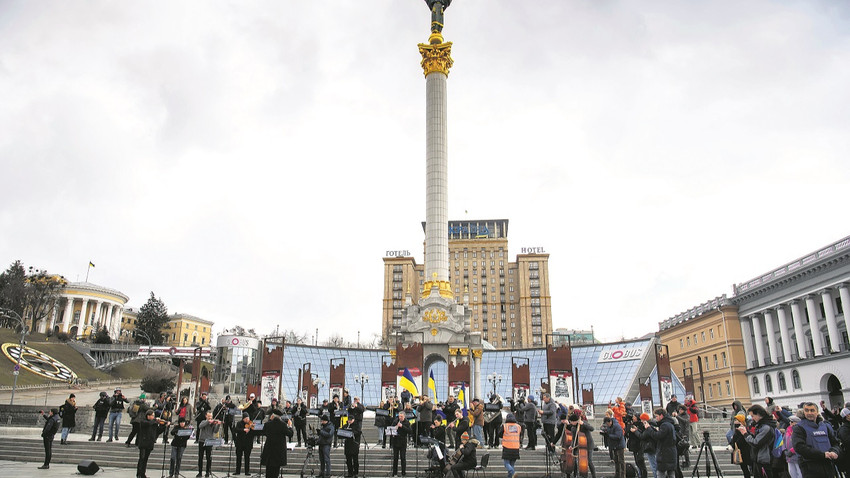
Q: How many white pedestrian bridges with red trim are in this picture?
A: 1